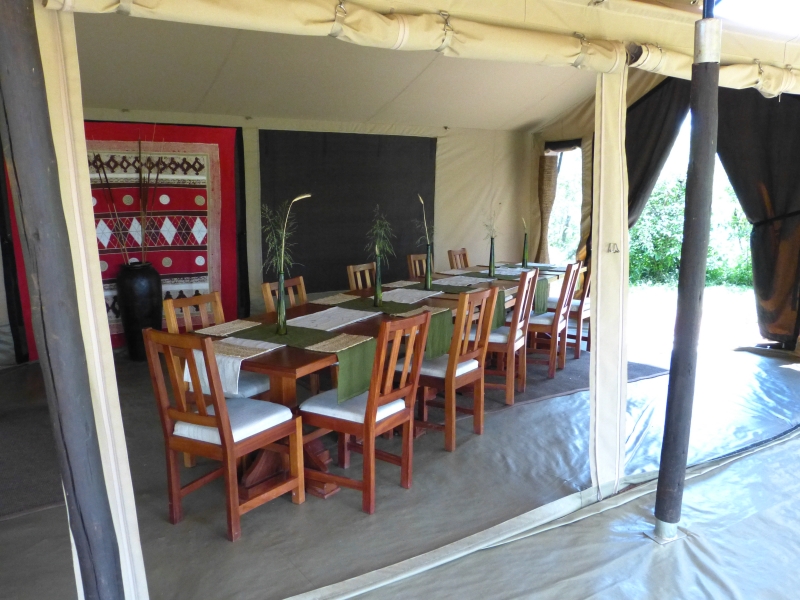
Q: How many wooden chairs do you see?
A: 11